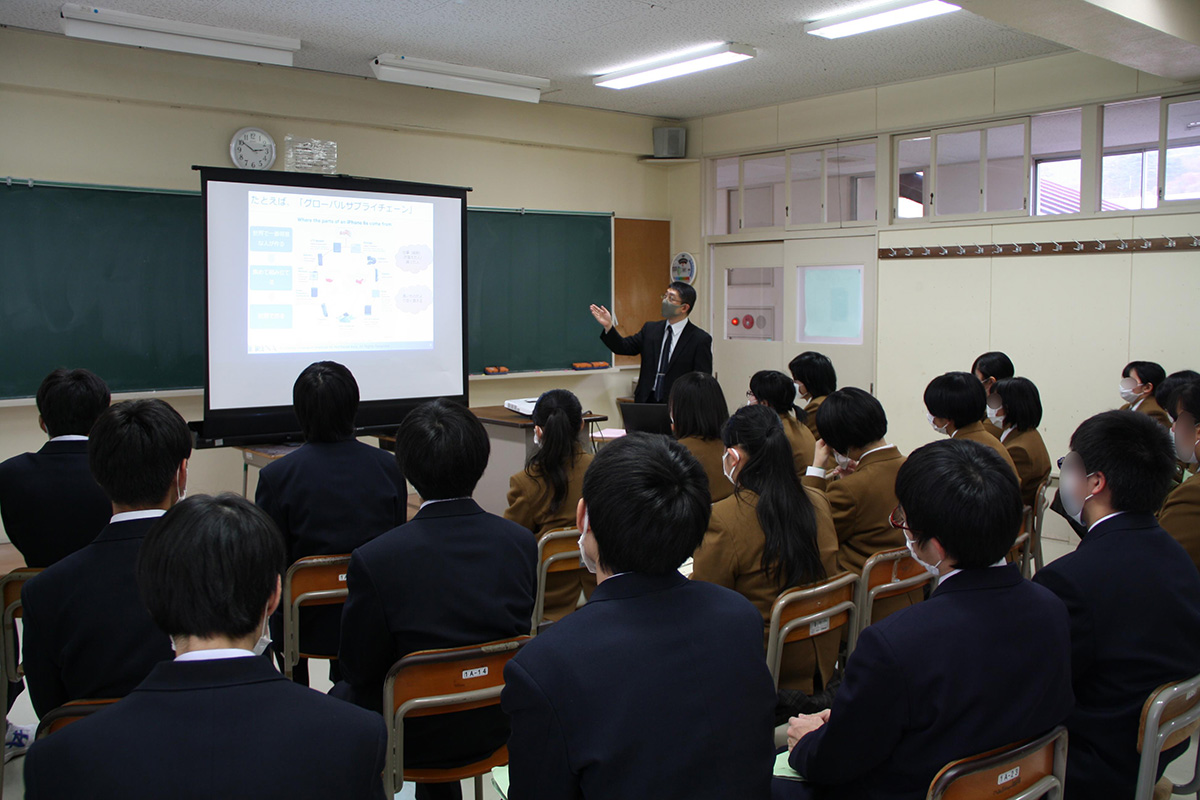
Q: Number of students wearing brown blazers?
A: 12